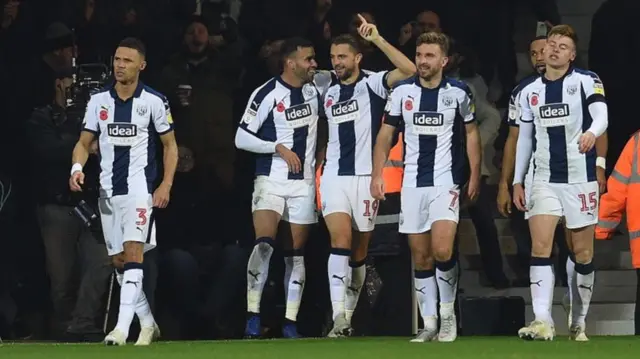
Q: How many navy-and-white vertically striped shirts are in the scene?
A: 6